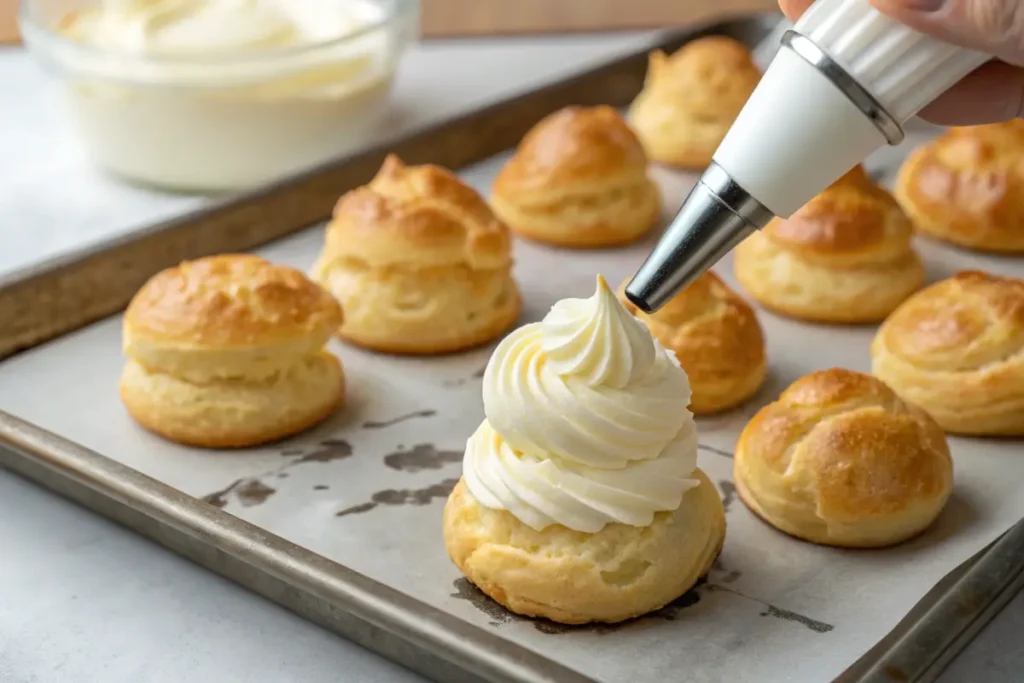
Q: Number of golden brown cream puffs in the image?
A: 10